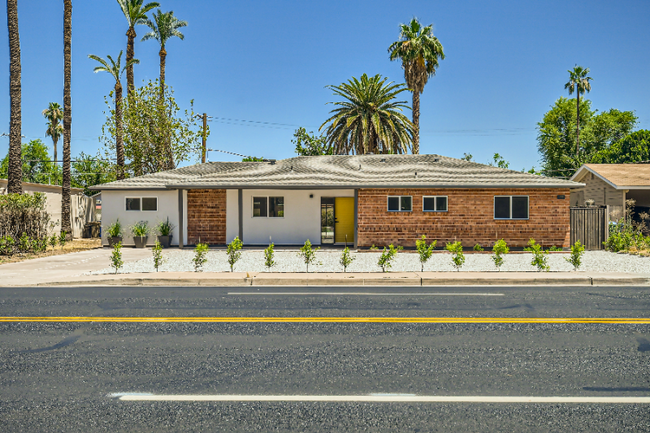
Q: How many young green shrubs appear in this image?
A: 13